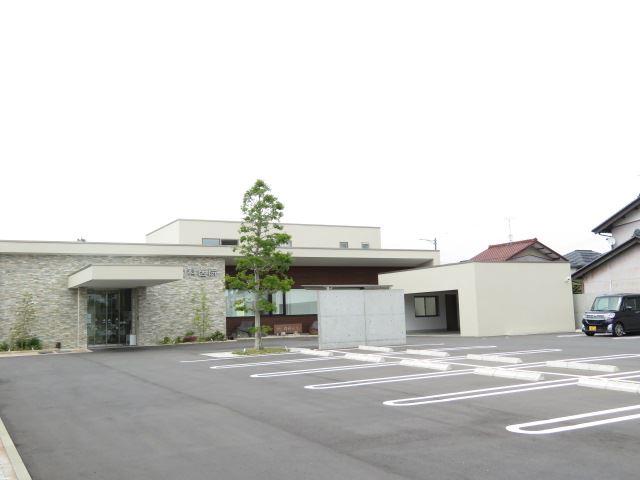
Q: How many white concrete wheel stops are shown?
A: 9